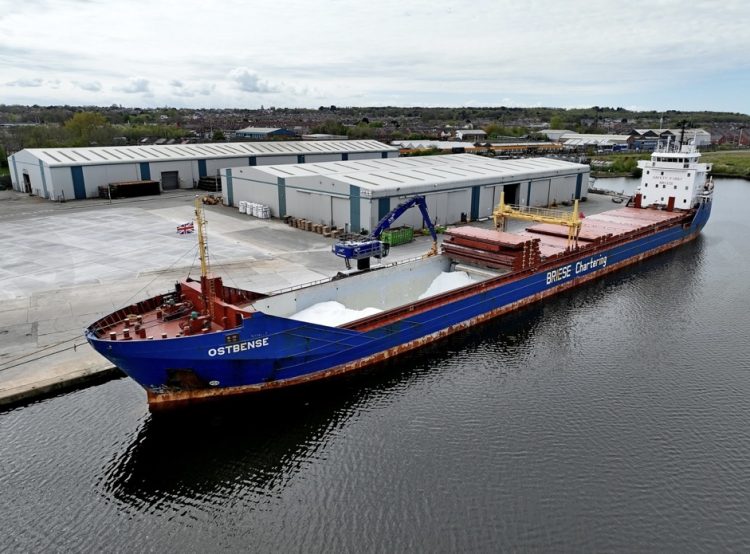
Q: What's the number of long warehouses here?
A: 2